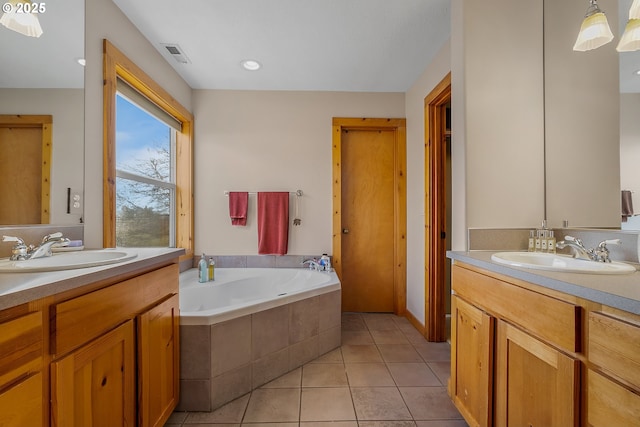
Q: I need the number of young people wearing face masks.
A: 0